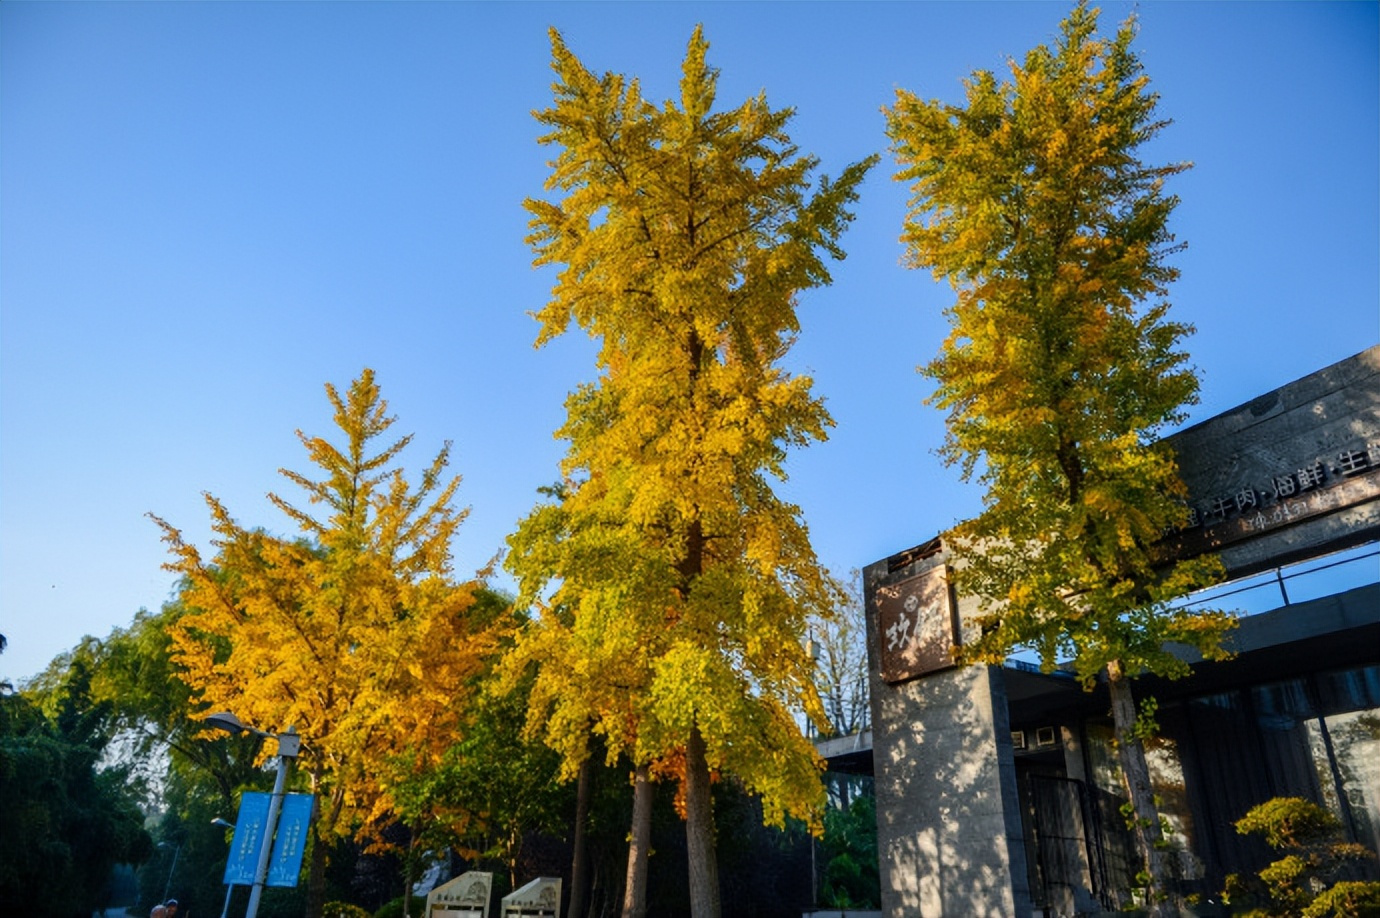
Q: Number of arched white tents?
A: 0